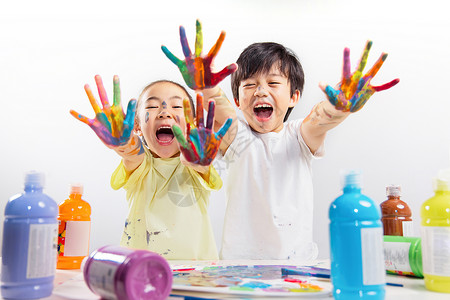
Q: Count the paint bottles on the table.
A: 7